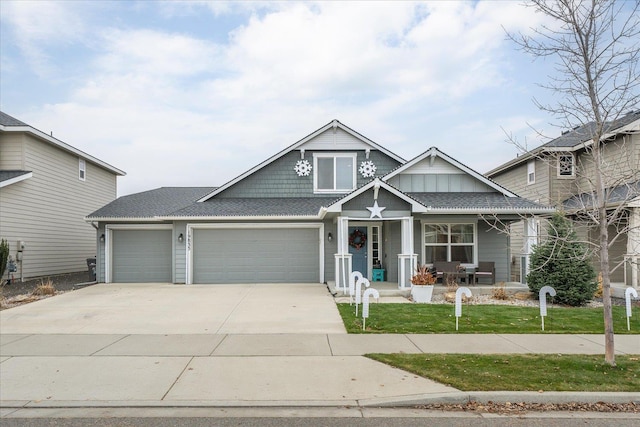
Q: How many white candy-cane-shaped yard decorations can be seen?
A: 6